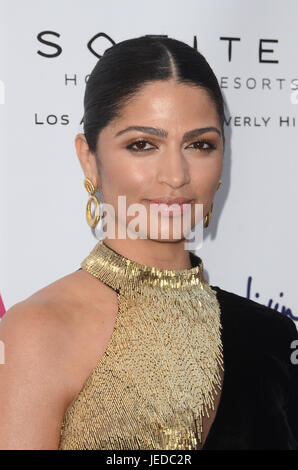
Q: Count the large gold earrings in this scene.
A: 2